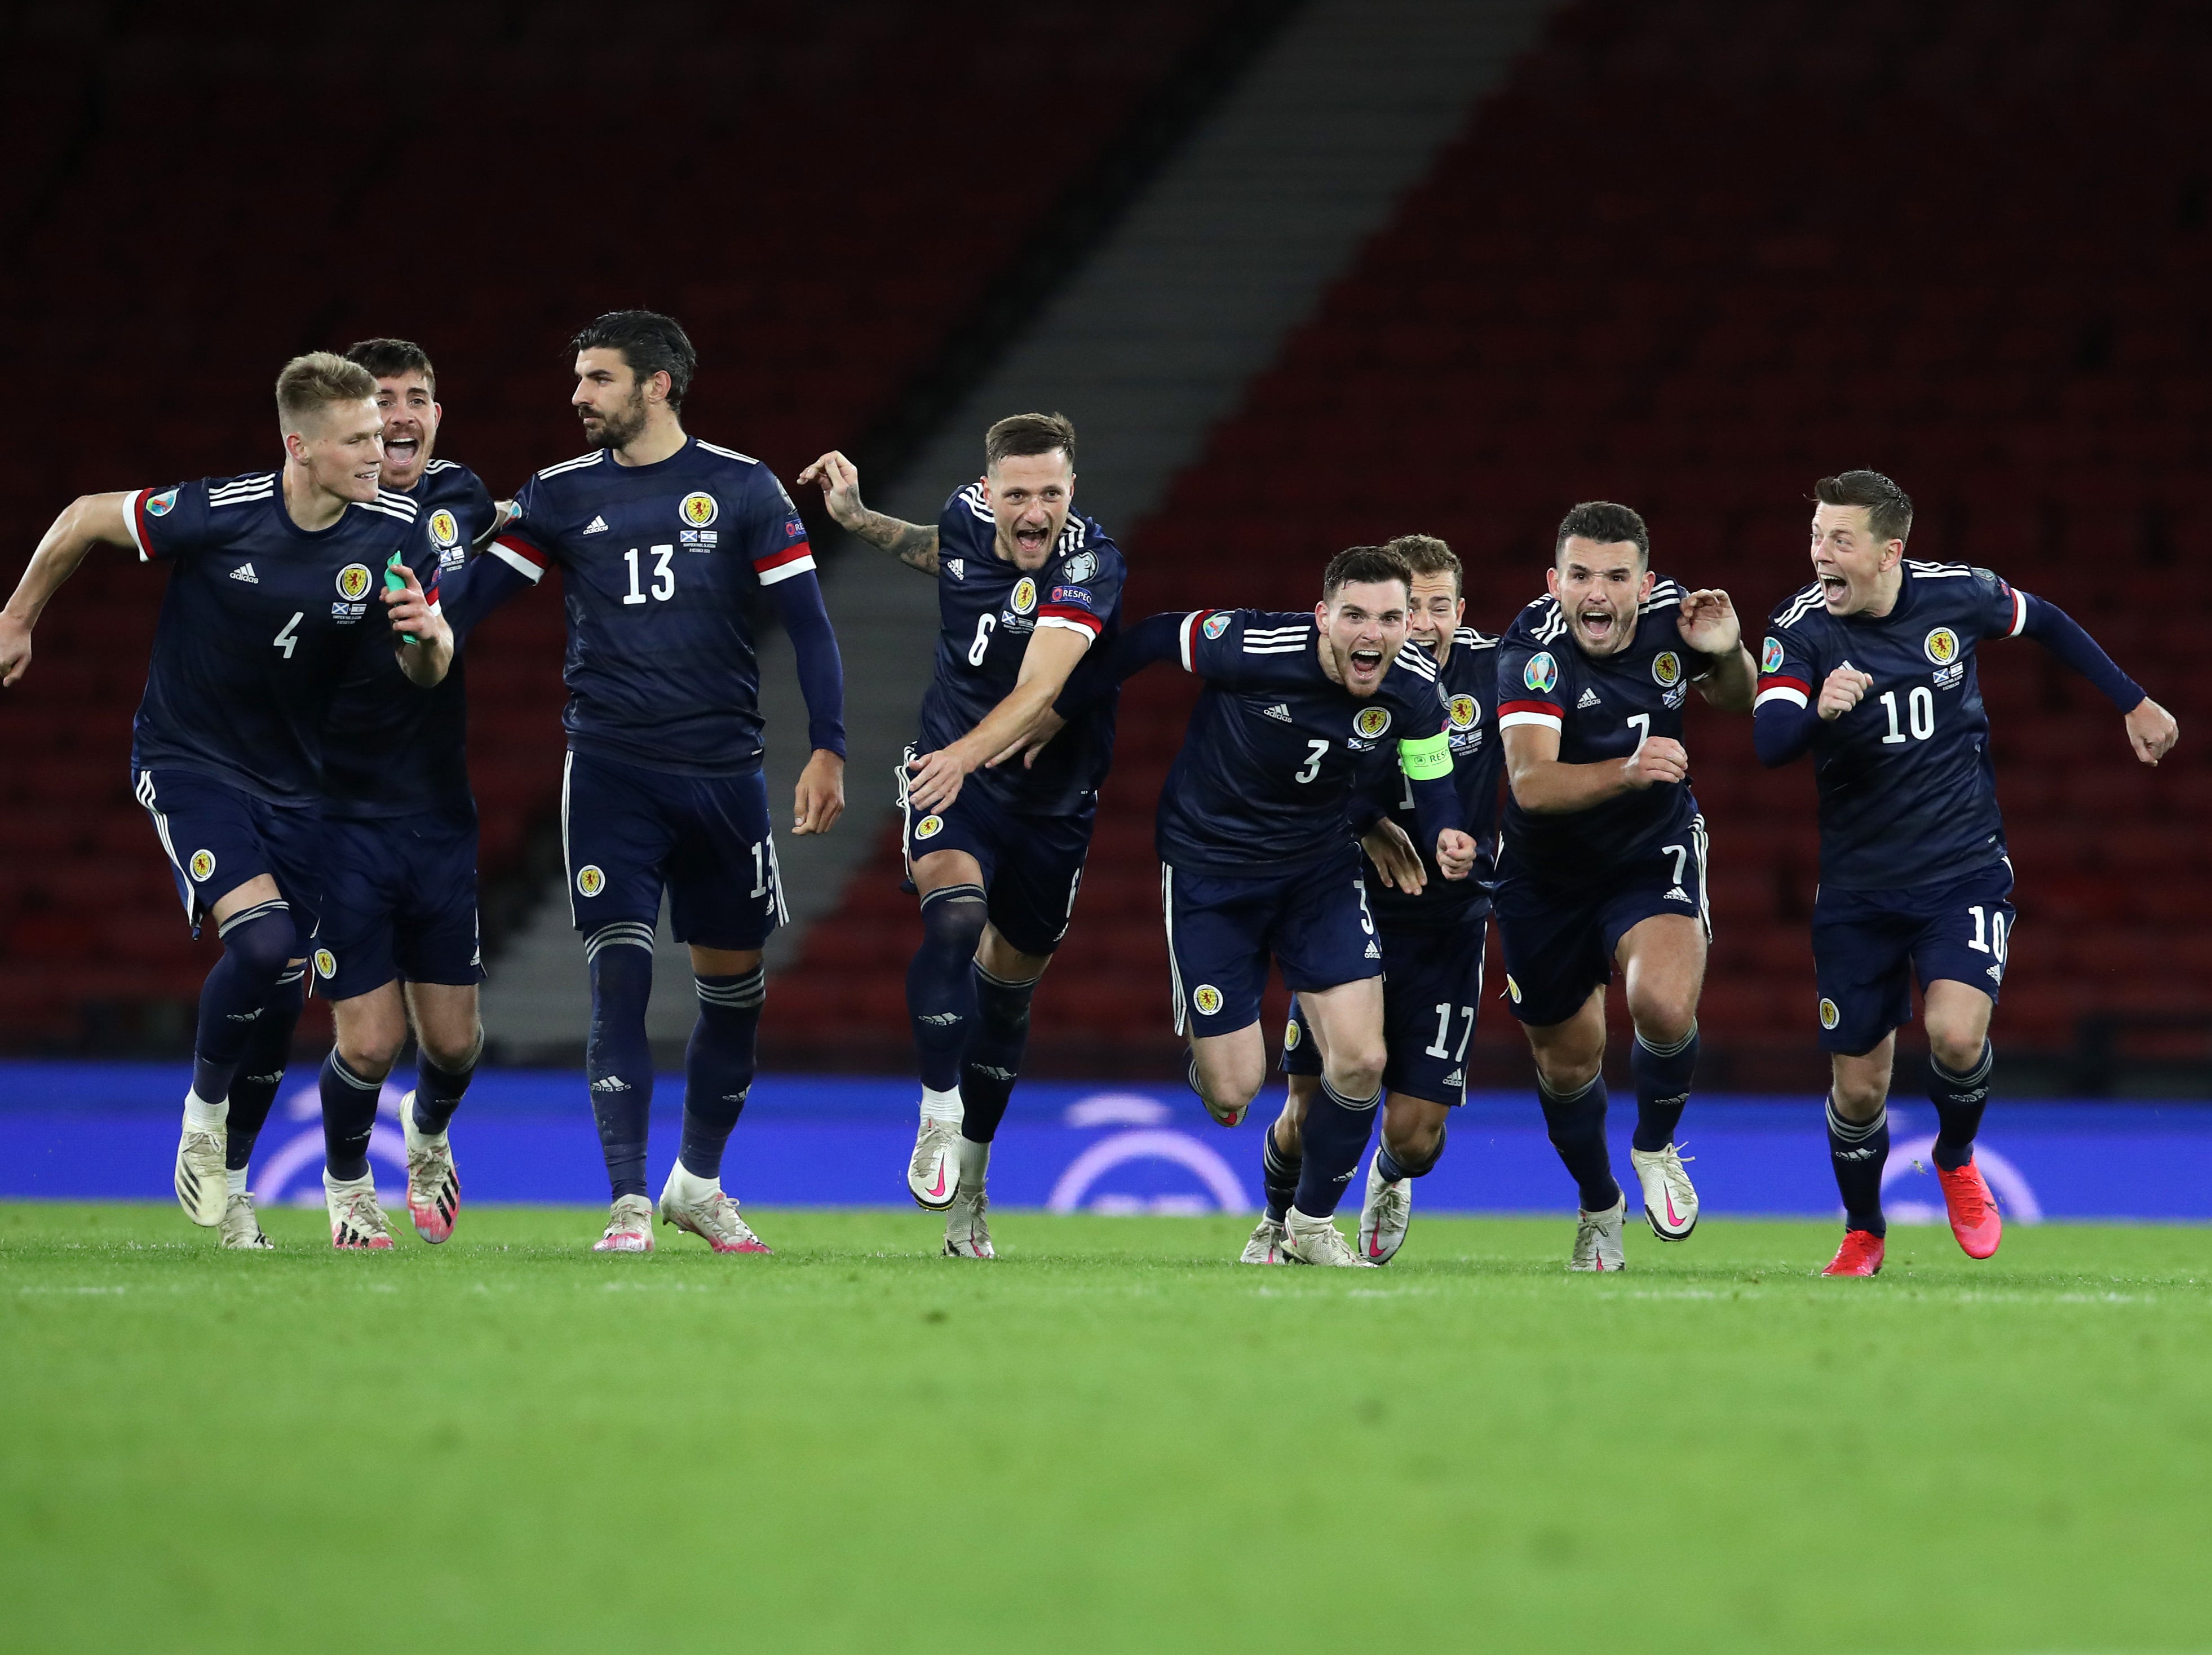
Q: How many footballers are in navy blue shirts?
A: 8